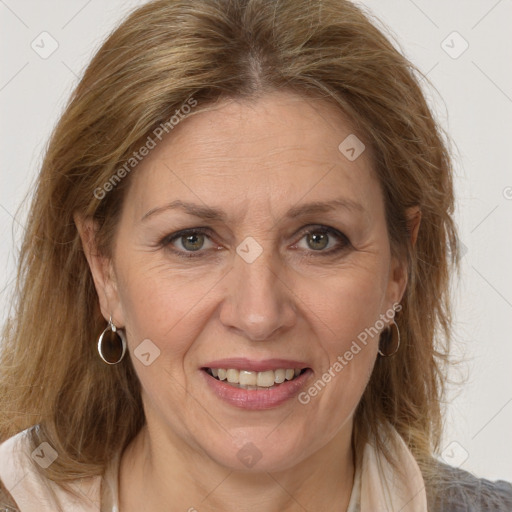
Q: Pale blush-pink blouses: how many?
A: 1